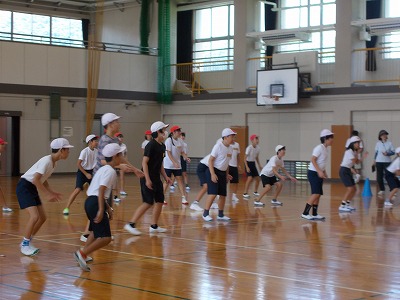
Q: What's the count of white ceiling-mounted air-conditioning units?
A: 2